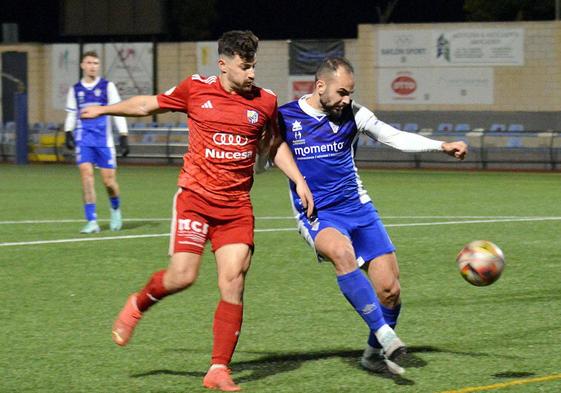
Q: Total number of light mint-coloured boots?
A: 2